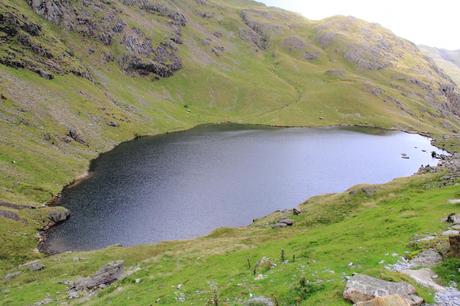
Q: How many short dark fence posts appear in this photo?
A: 4